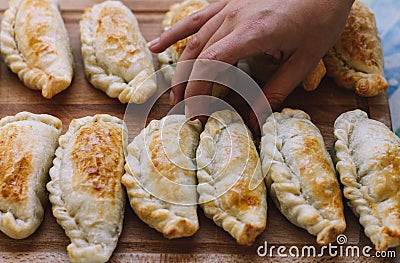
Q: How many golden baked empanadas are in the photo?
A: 11